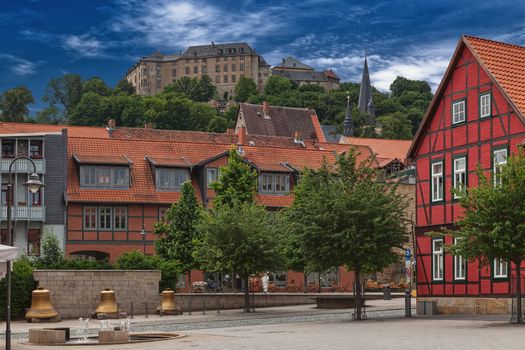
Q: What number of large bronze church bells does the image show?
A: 3